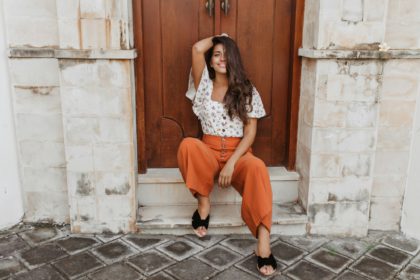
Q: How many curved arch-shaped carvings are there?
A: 2